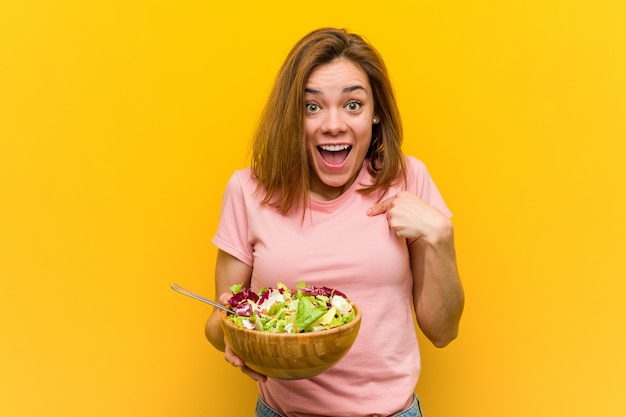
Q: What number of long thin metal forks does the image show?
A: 1